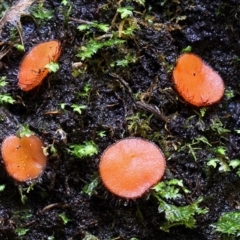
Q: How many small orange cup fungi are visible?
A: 4